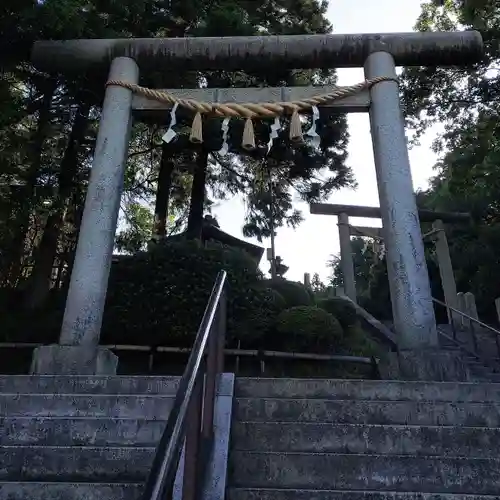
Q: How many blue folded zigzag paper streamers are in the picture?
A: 0